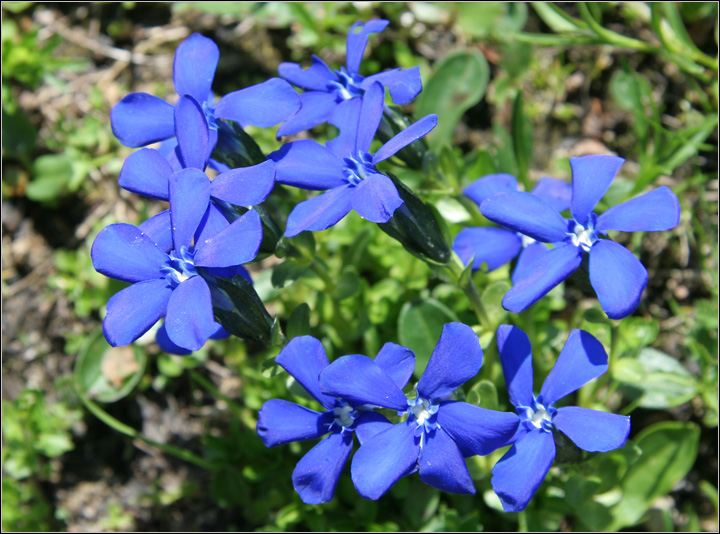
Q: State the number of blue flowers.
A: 10